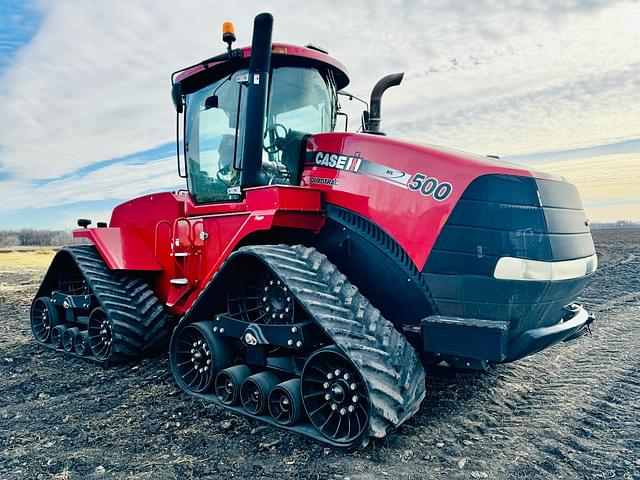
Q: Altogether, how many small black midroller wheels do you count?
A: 6